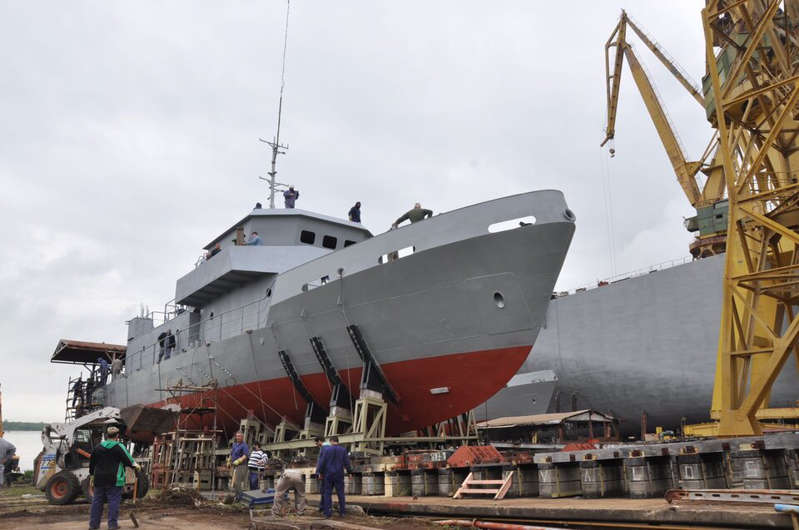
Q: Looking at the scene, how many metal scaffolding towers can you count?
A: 2